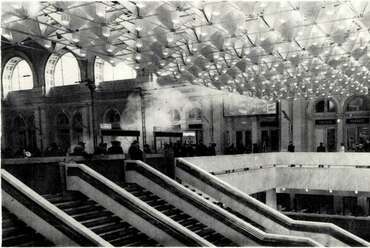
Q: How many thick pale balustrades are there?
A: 4